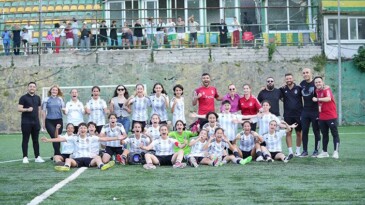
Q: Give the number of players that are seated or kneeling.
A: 15